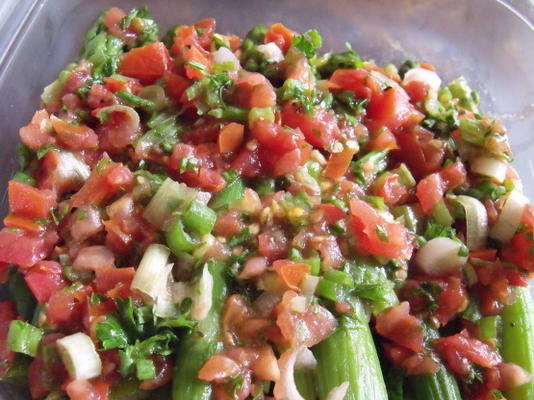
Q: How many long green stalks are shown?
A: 4